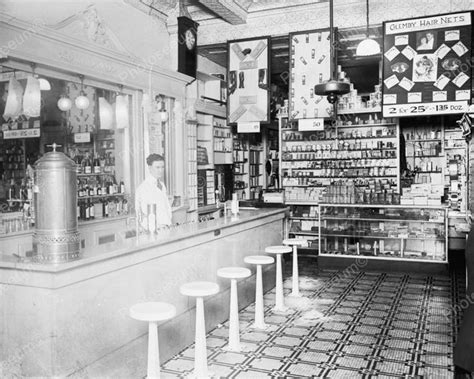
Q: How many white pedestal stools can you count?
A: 6